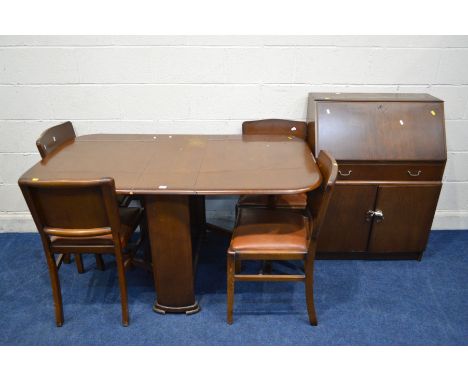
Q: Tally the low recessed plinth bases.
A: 1